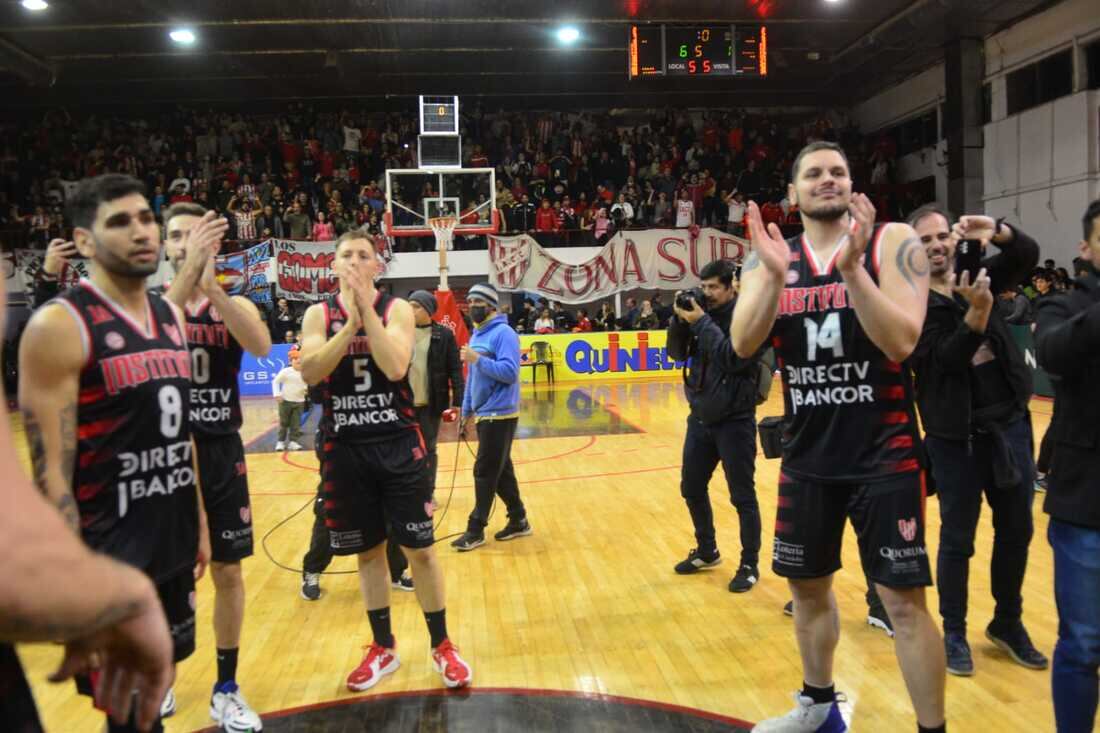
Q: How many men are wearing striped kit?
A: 4